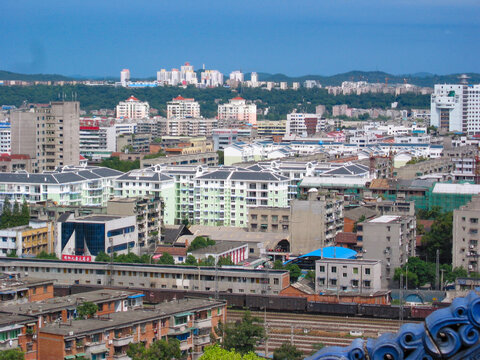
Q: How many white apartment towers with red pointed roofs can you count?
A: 3